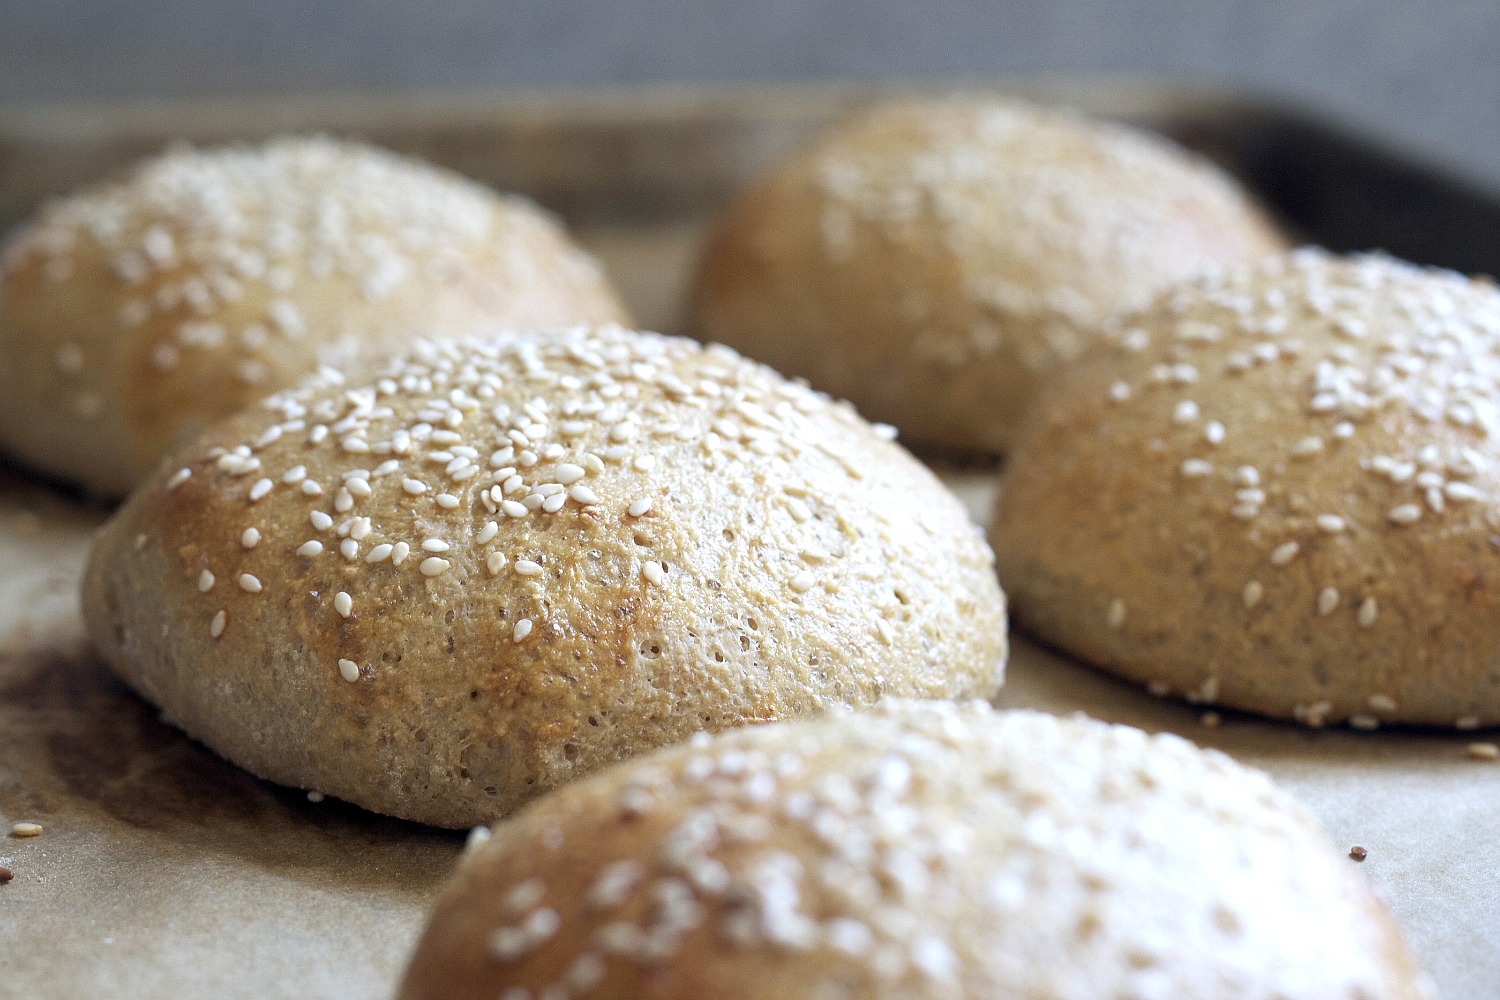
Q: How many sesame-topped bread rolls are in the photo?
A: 5